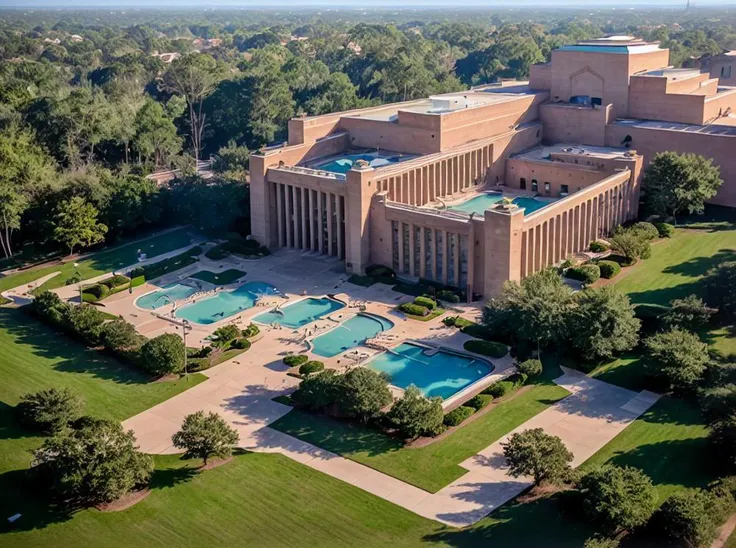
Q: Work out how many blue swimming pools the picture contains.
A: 7